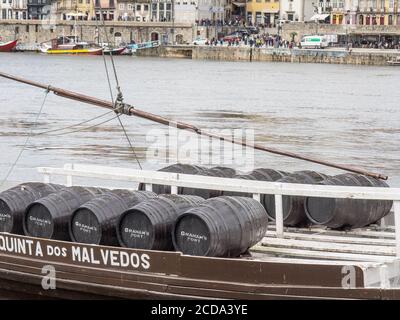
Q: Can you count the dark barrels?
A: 10